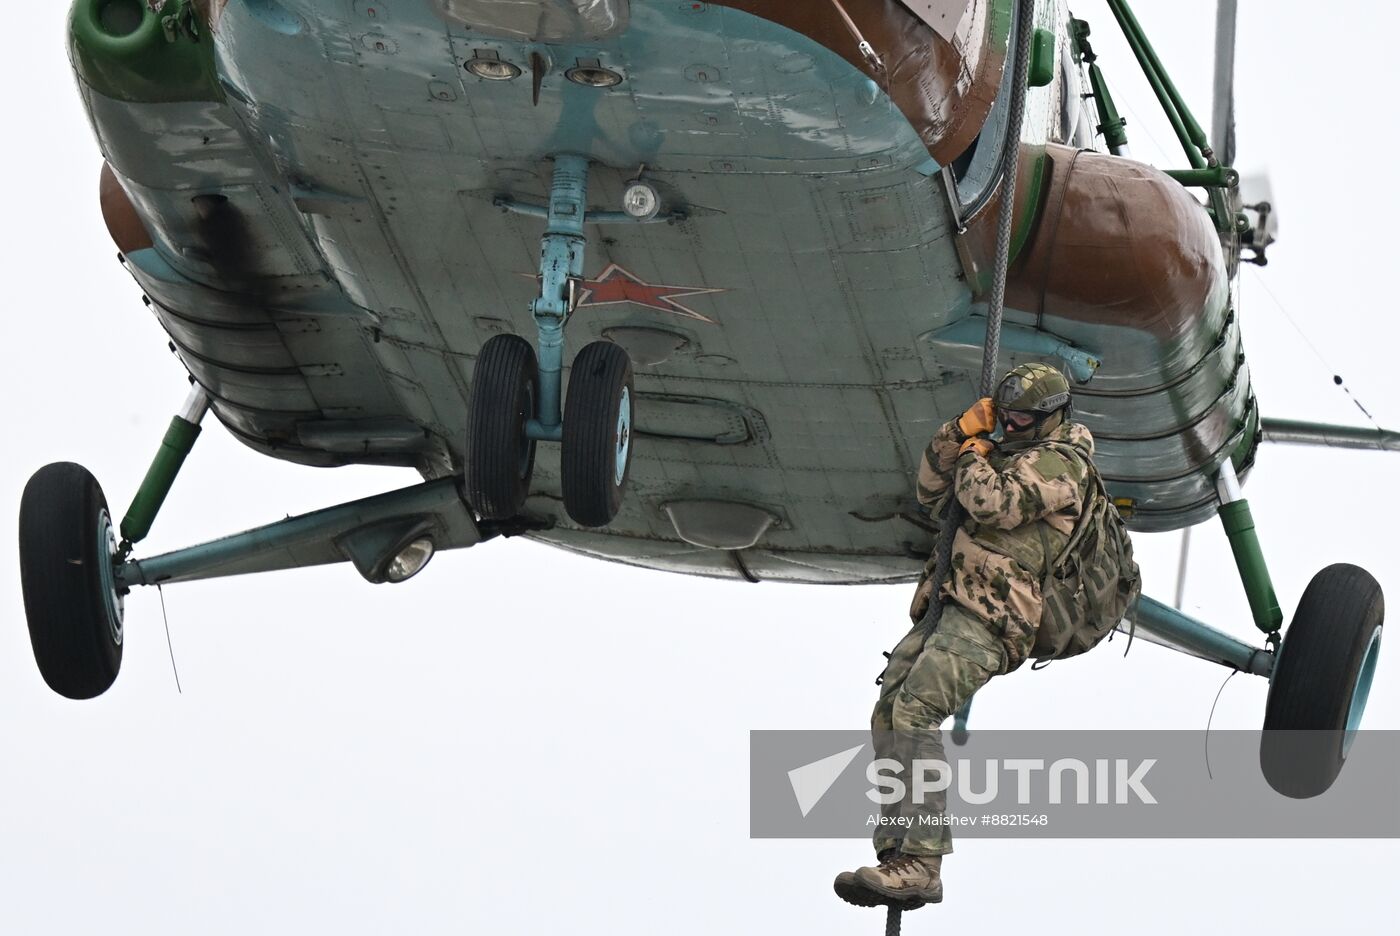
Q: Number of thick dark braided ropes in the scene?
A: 1